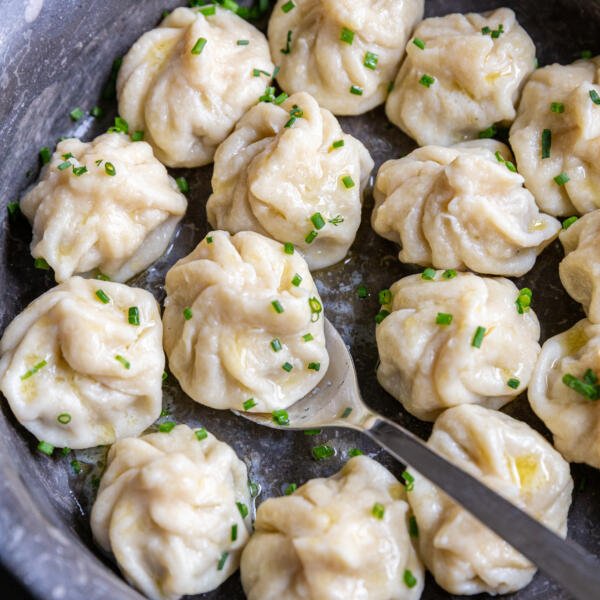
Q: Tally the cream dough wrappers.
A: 15